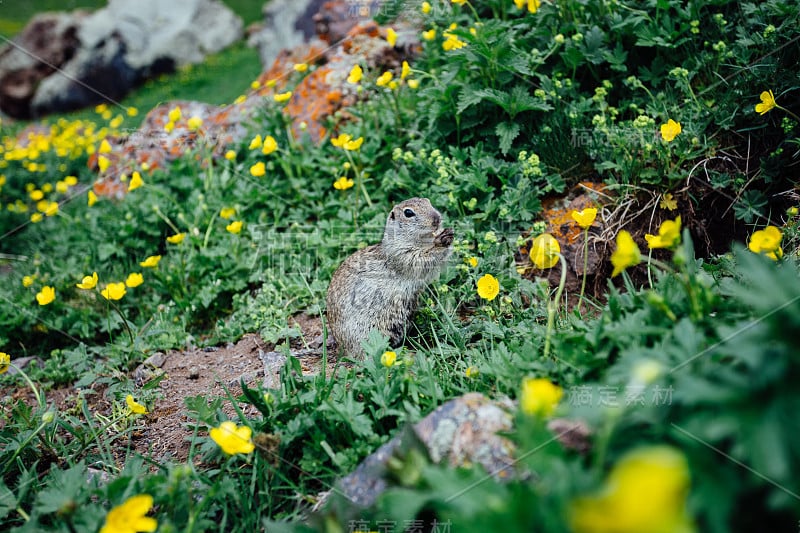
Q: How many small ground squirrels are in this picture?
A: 1